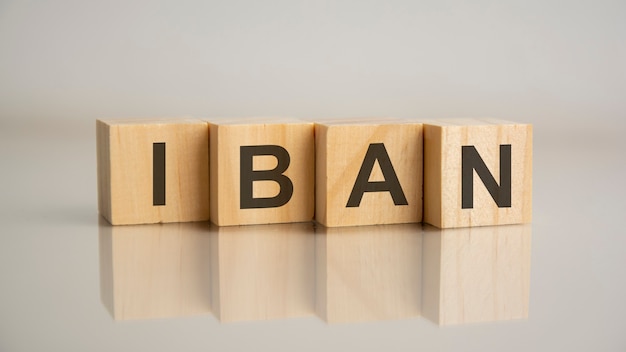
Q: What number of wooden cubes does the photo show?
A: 4